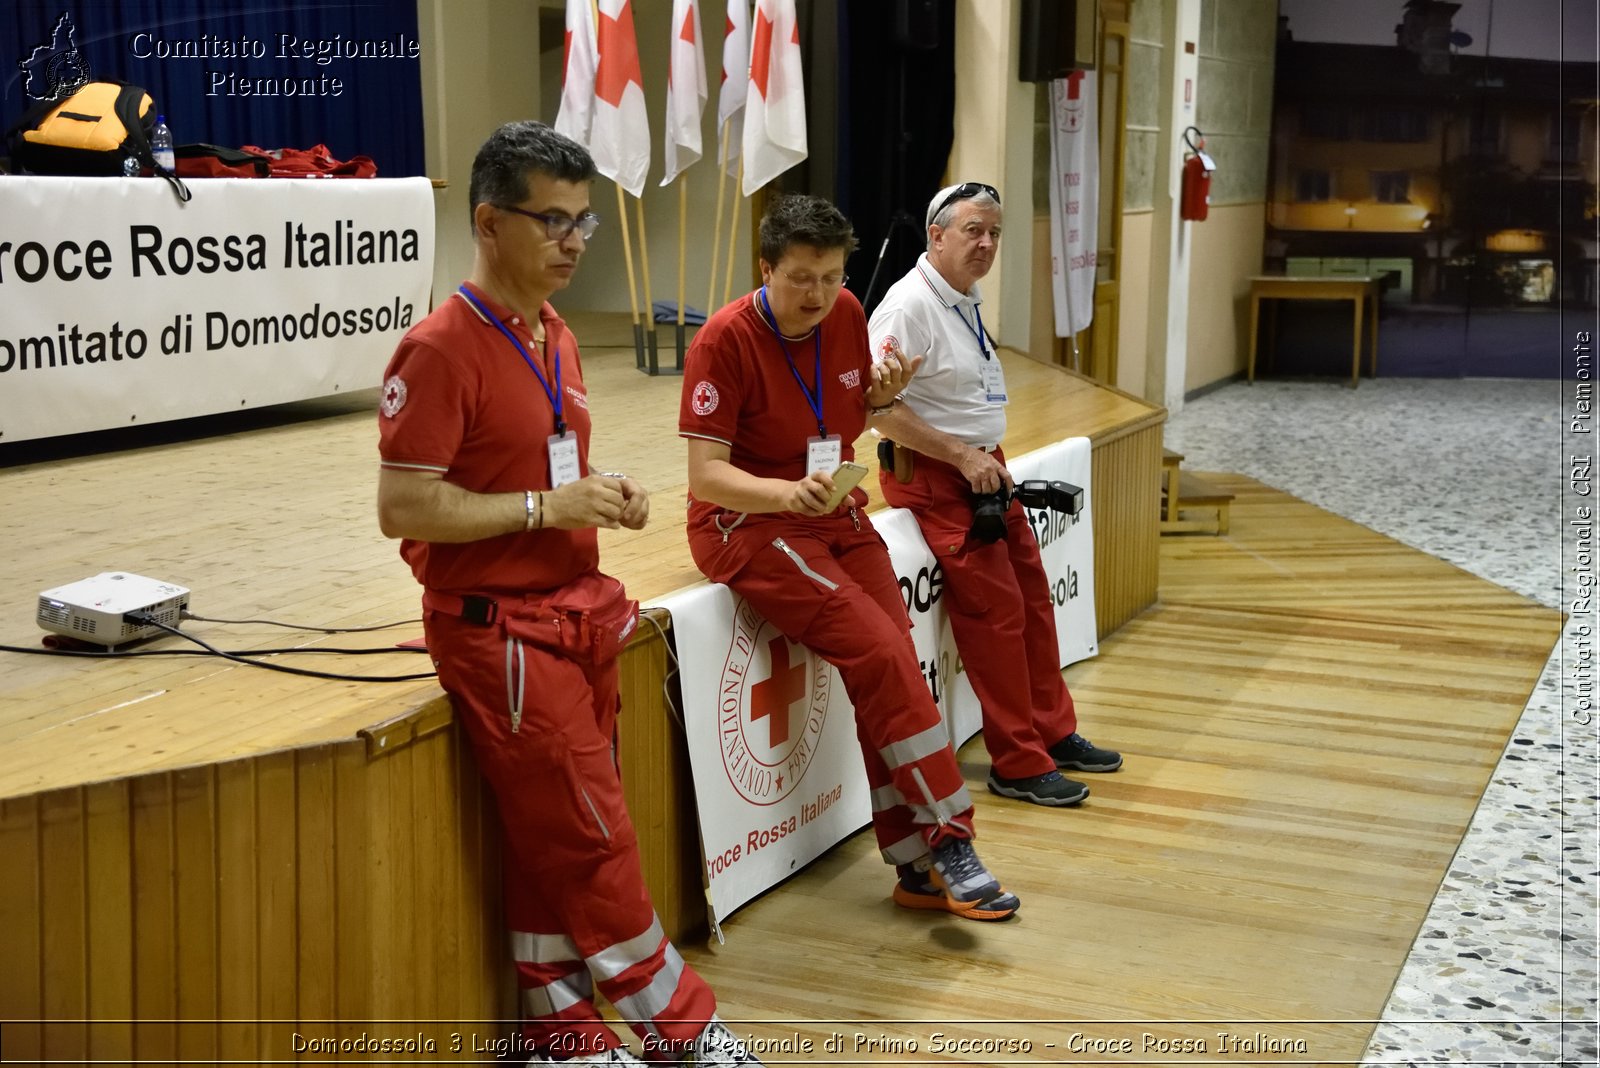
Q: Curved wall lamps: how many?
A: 0